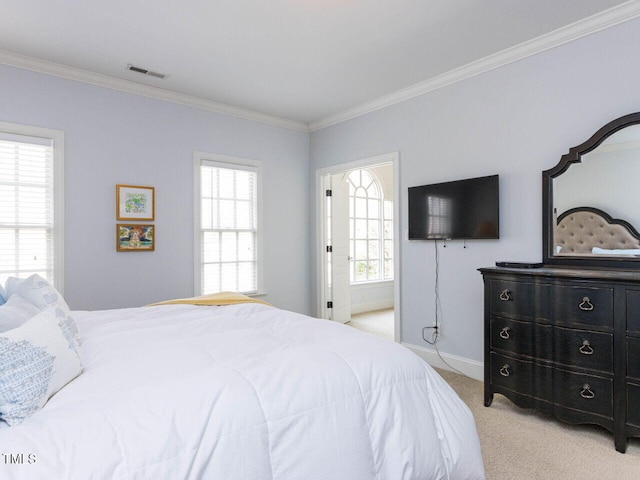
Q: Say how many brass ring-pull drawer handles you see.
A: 6